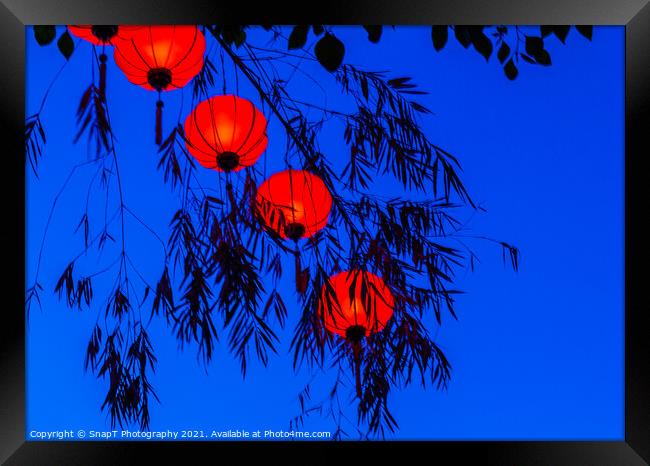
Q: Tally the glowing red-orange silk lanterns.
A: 5